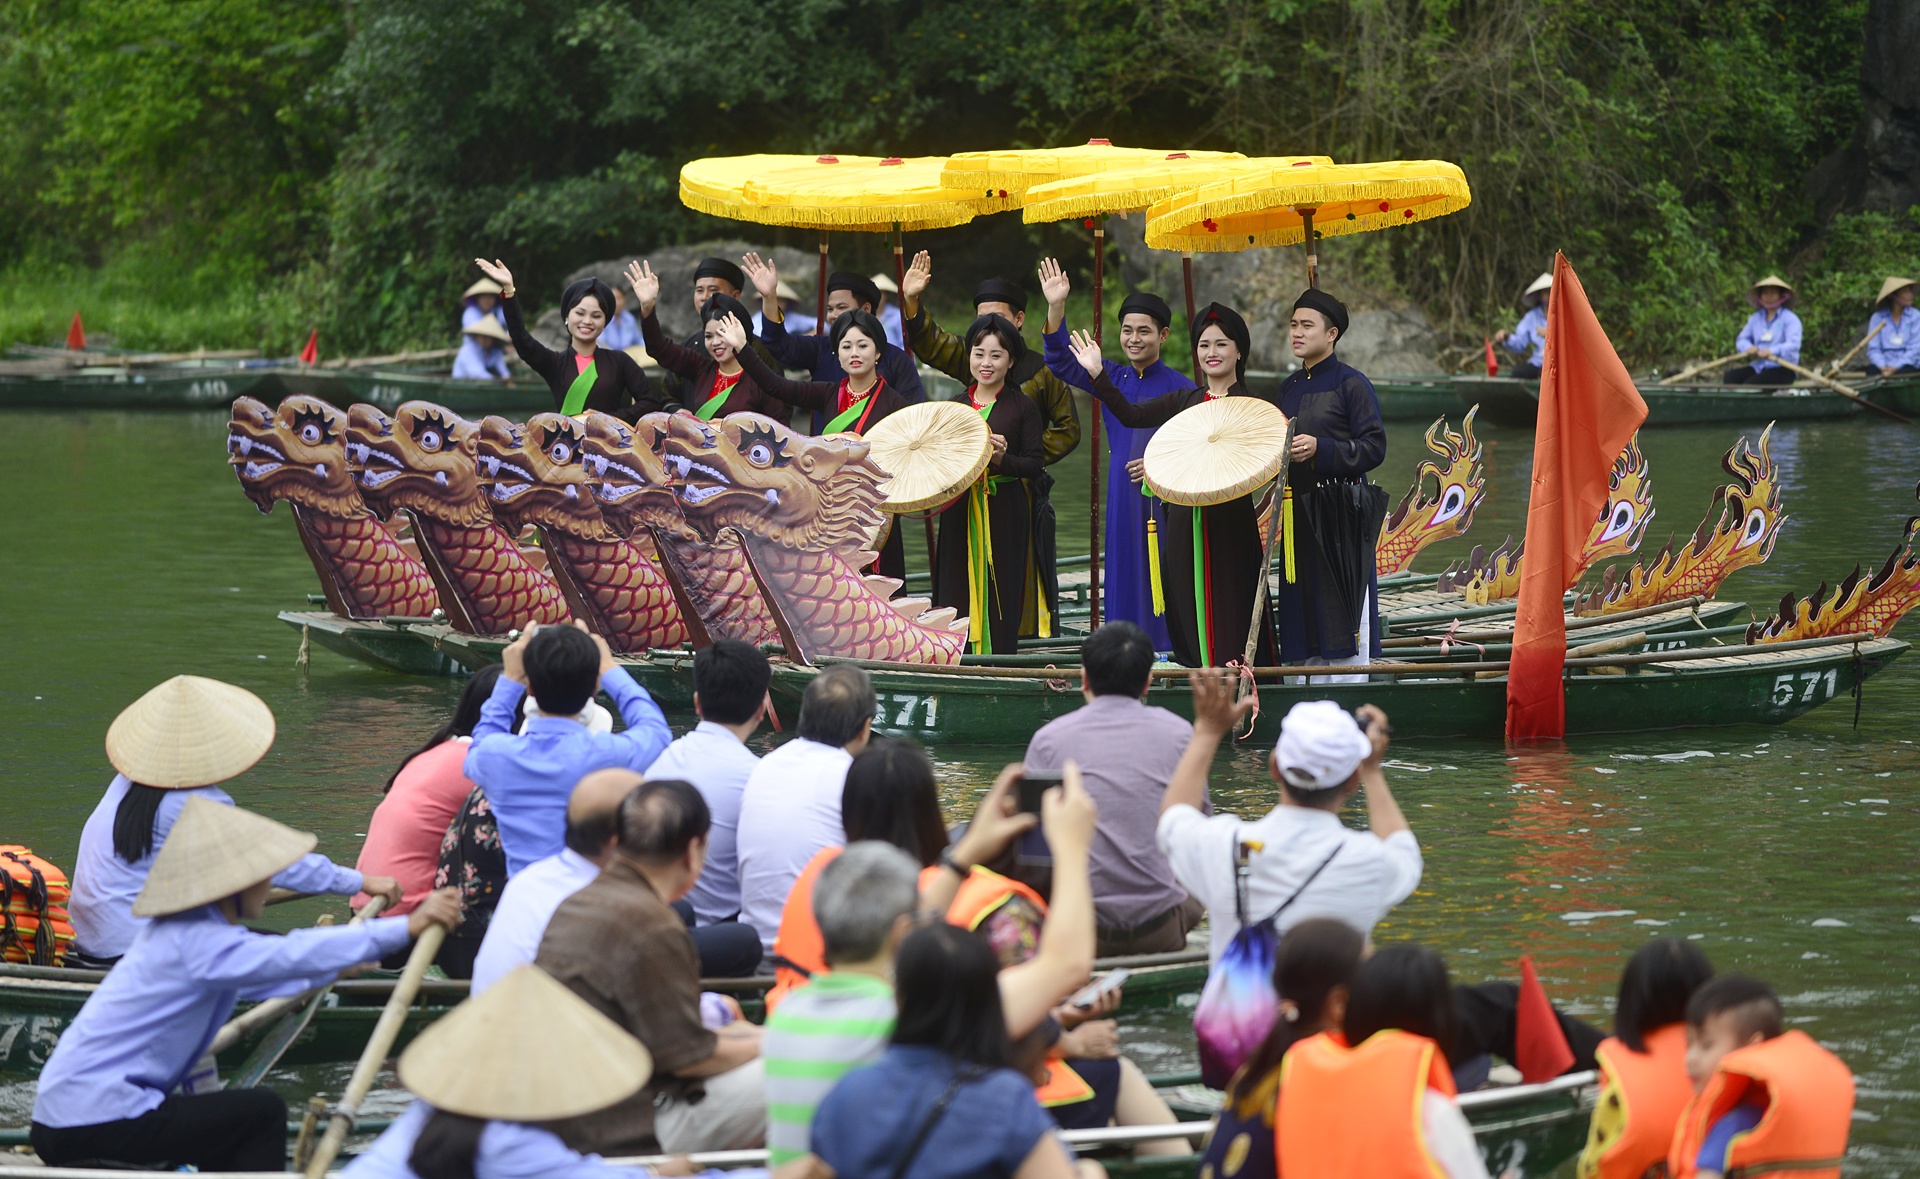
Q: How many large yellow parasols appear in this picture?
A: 5